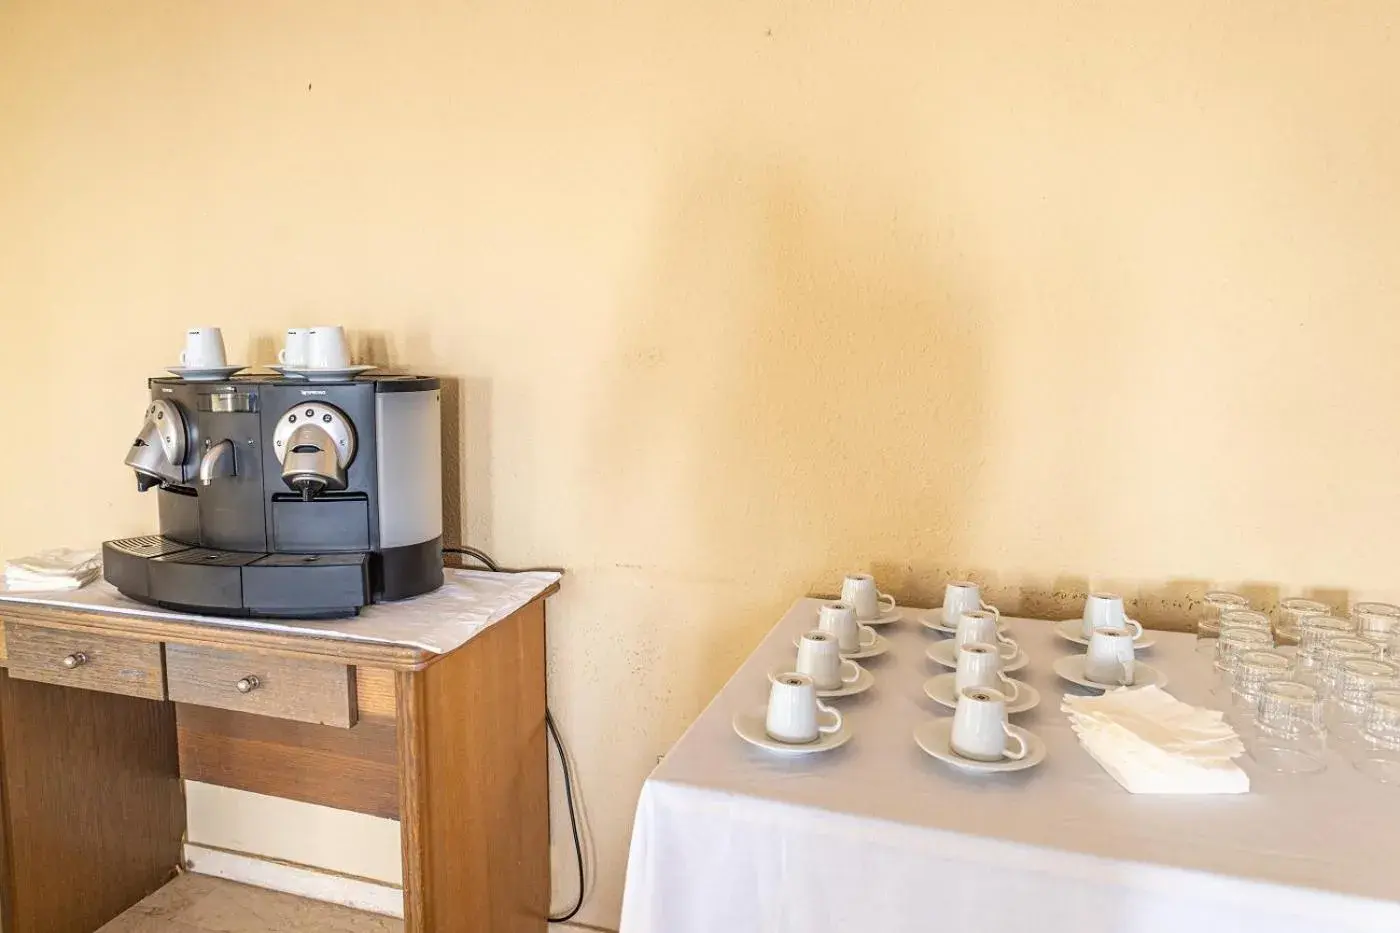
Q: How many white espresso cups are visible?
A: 13